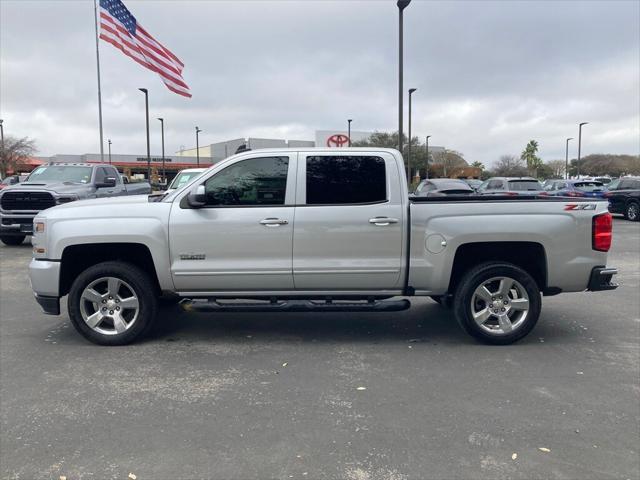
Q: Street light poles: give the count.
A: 11